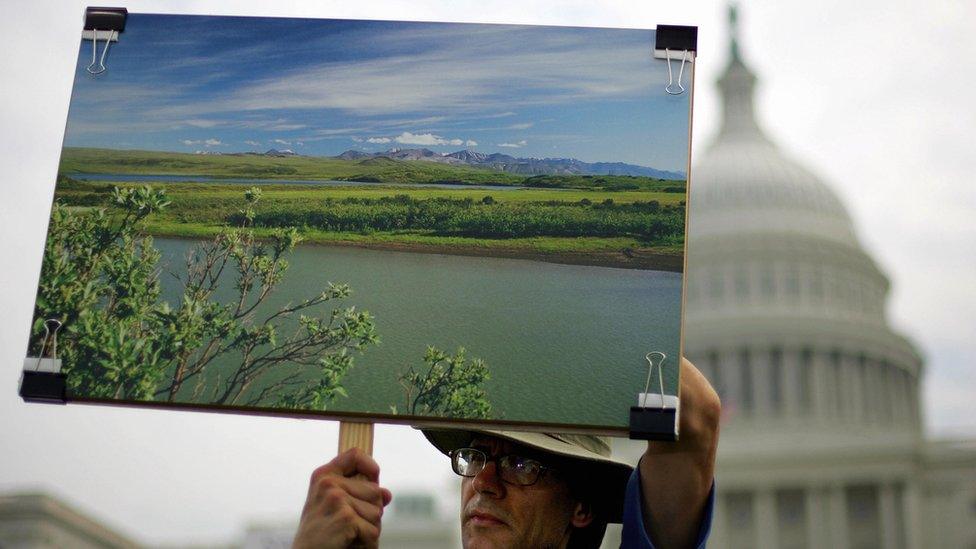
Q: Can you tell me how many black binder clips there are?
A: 4